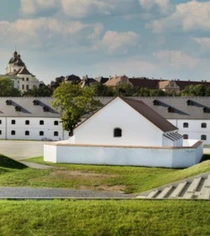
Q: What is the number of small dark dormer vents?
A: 8